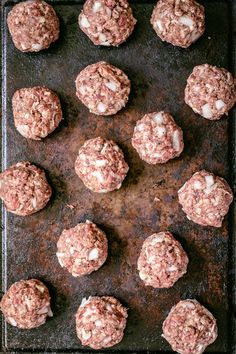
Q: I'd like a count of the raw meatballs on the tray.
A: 15